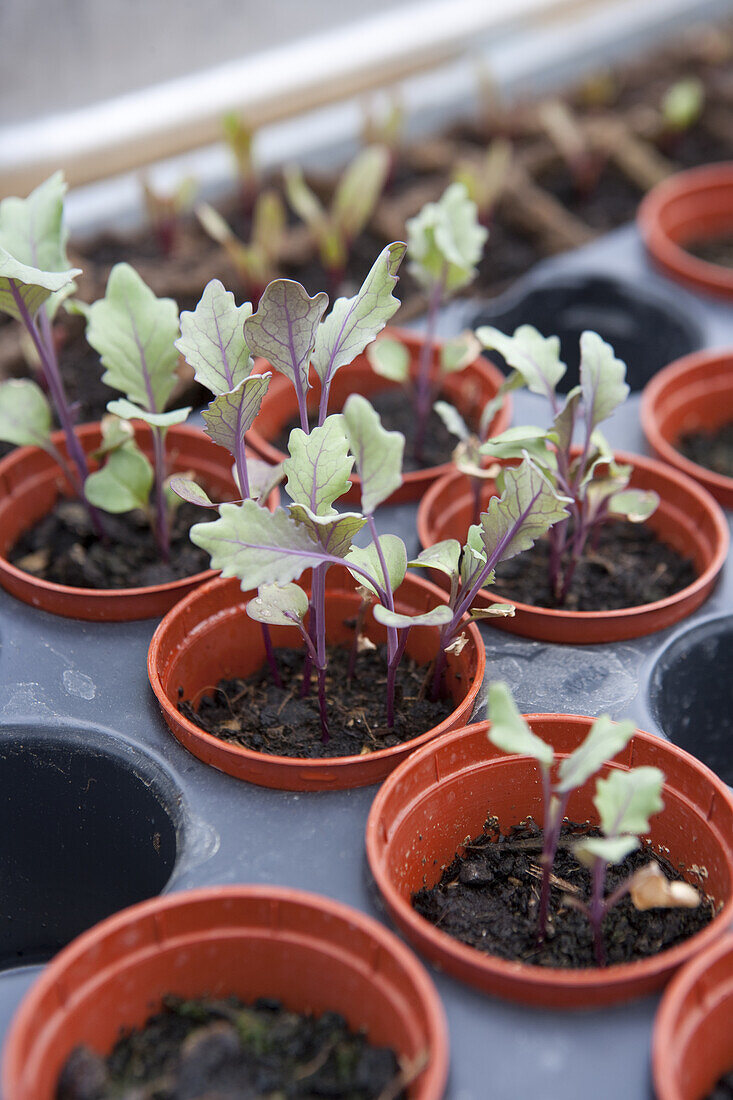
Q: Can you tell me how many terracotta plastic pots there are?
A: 9